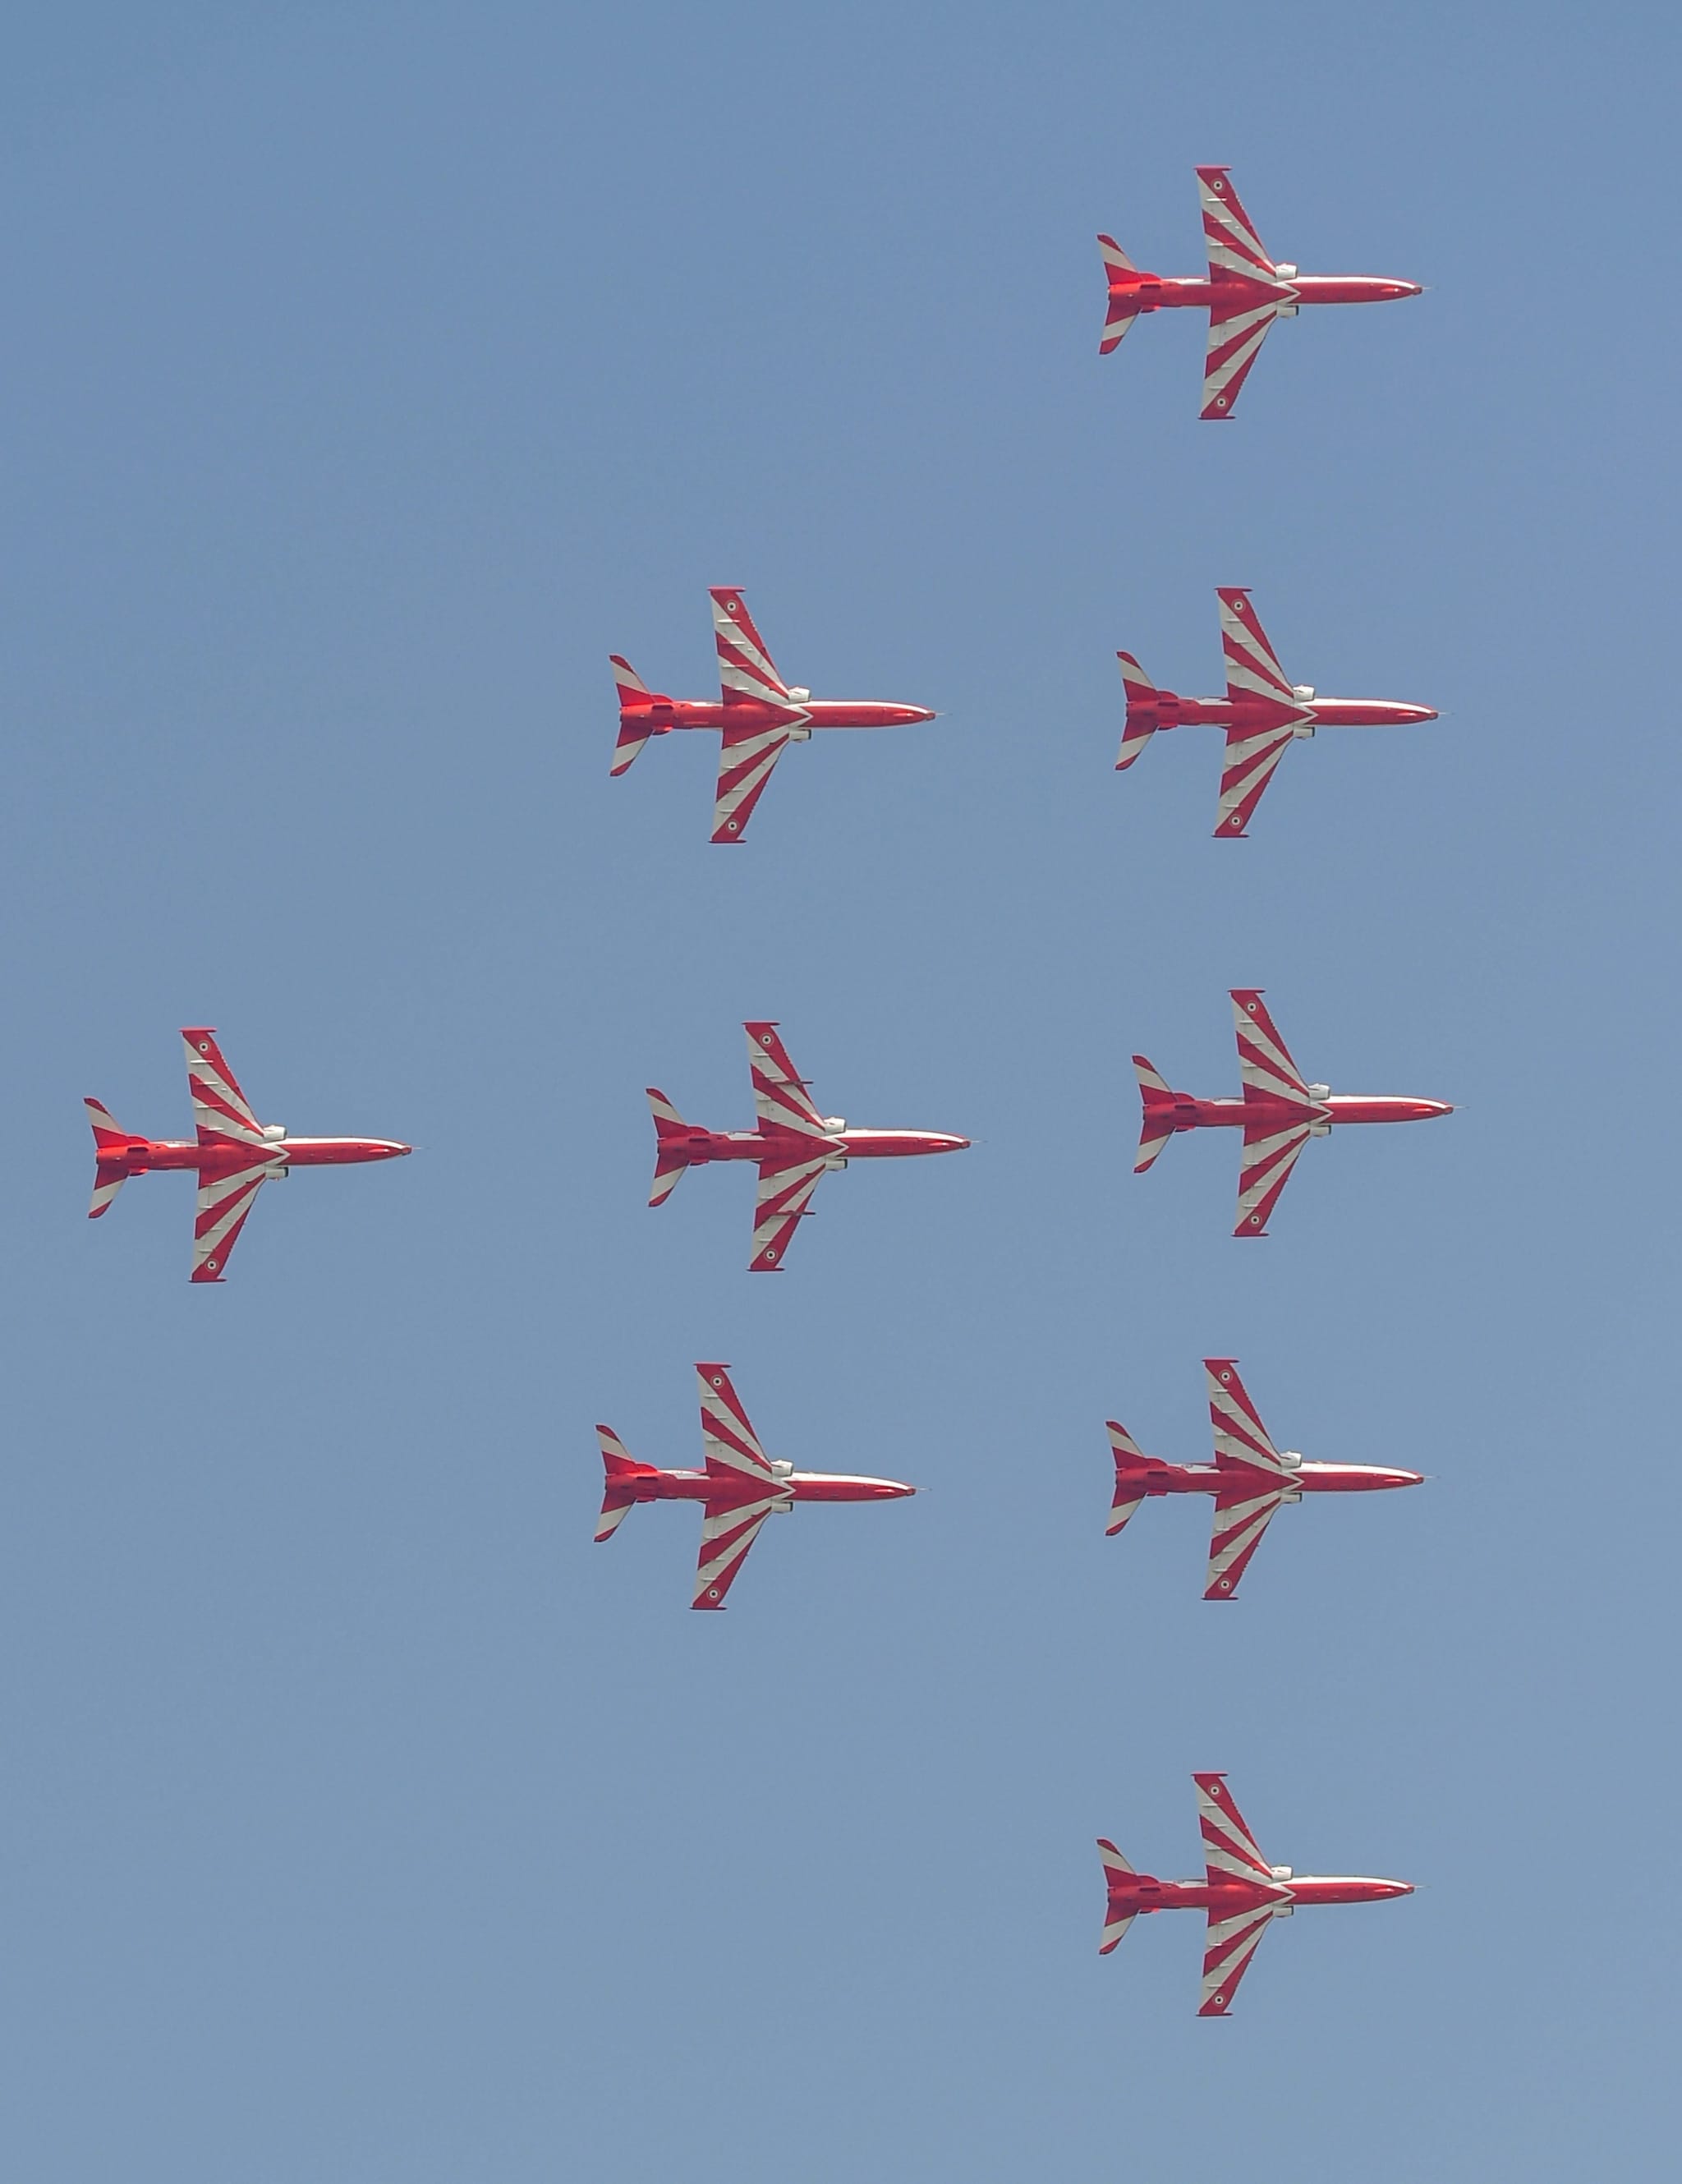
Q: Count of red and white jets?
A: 9